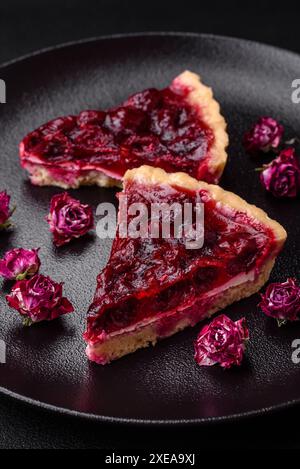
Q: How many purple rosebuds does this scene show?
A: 8